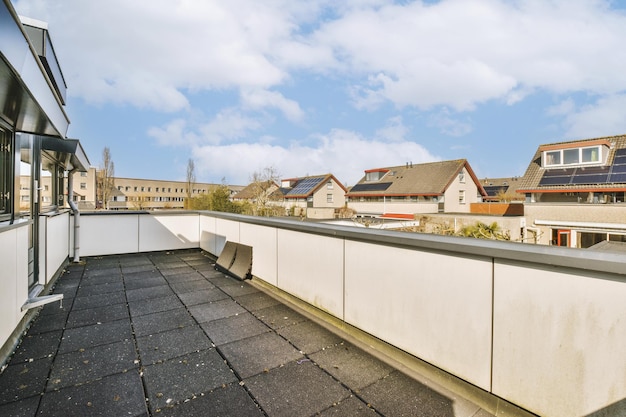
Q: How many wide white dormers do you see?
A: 1